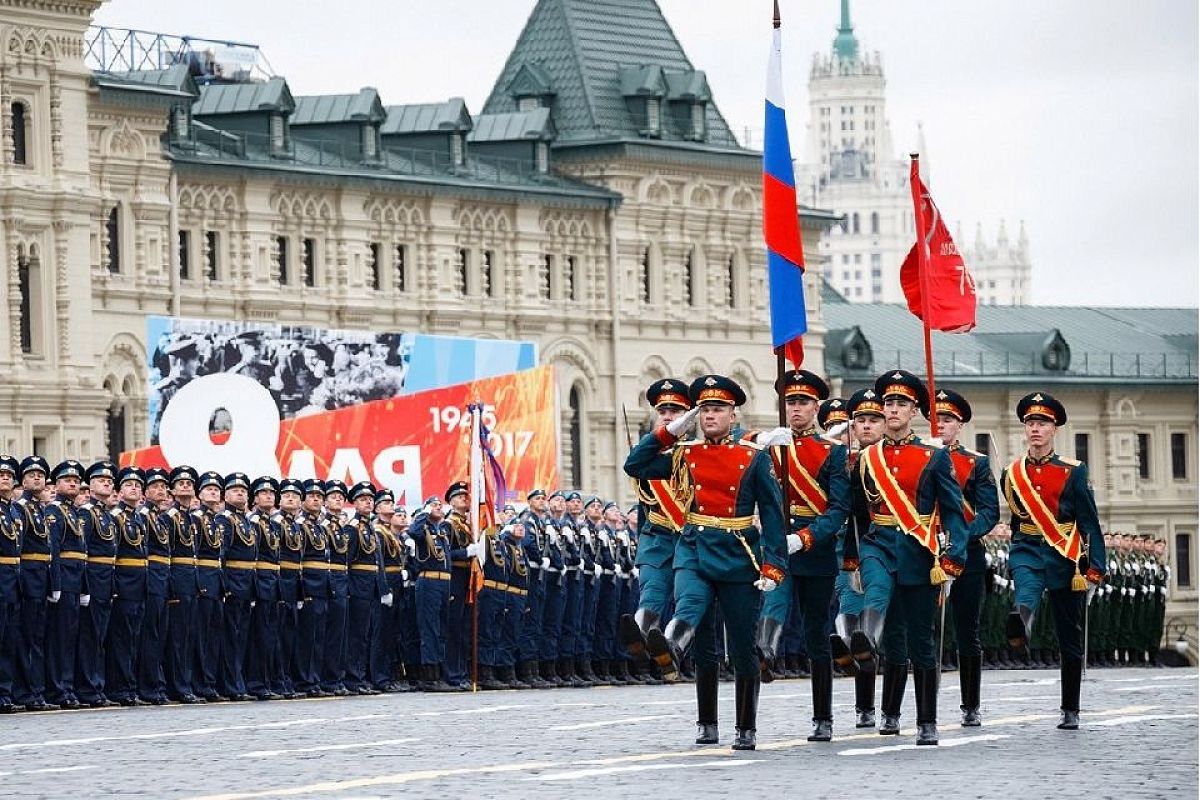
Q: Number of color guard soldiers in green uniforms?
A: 8